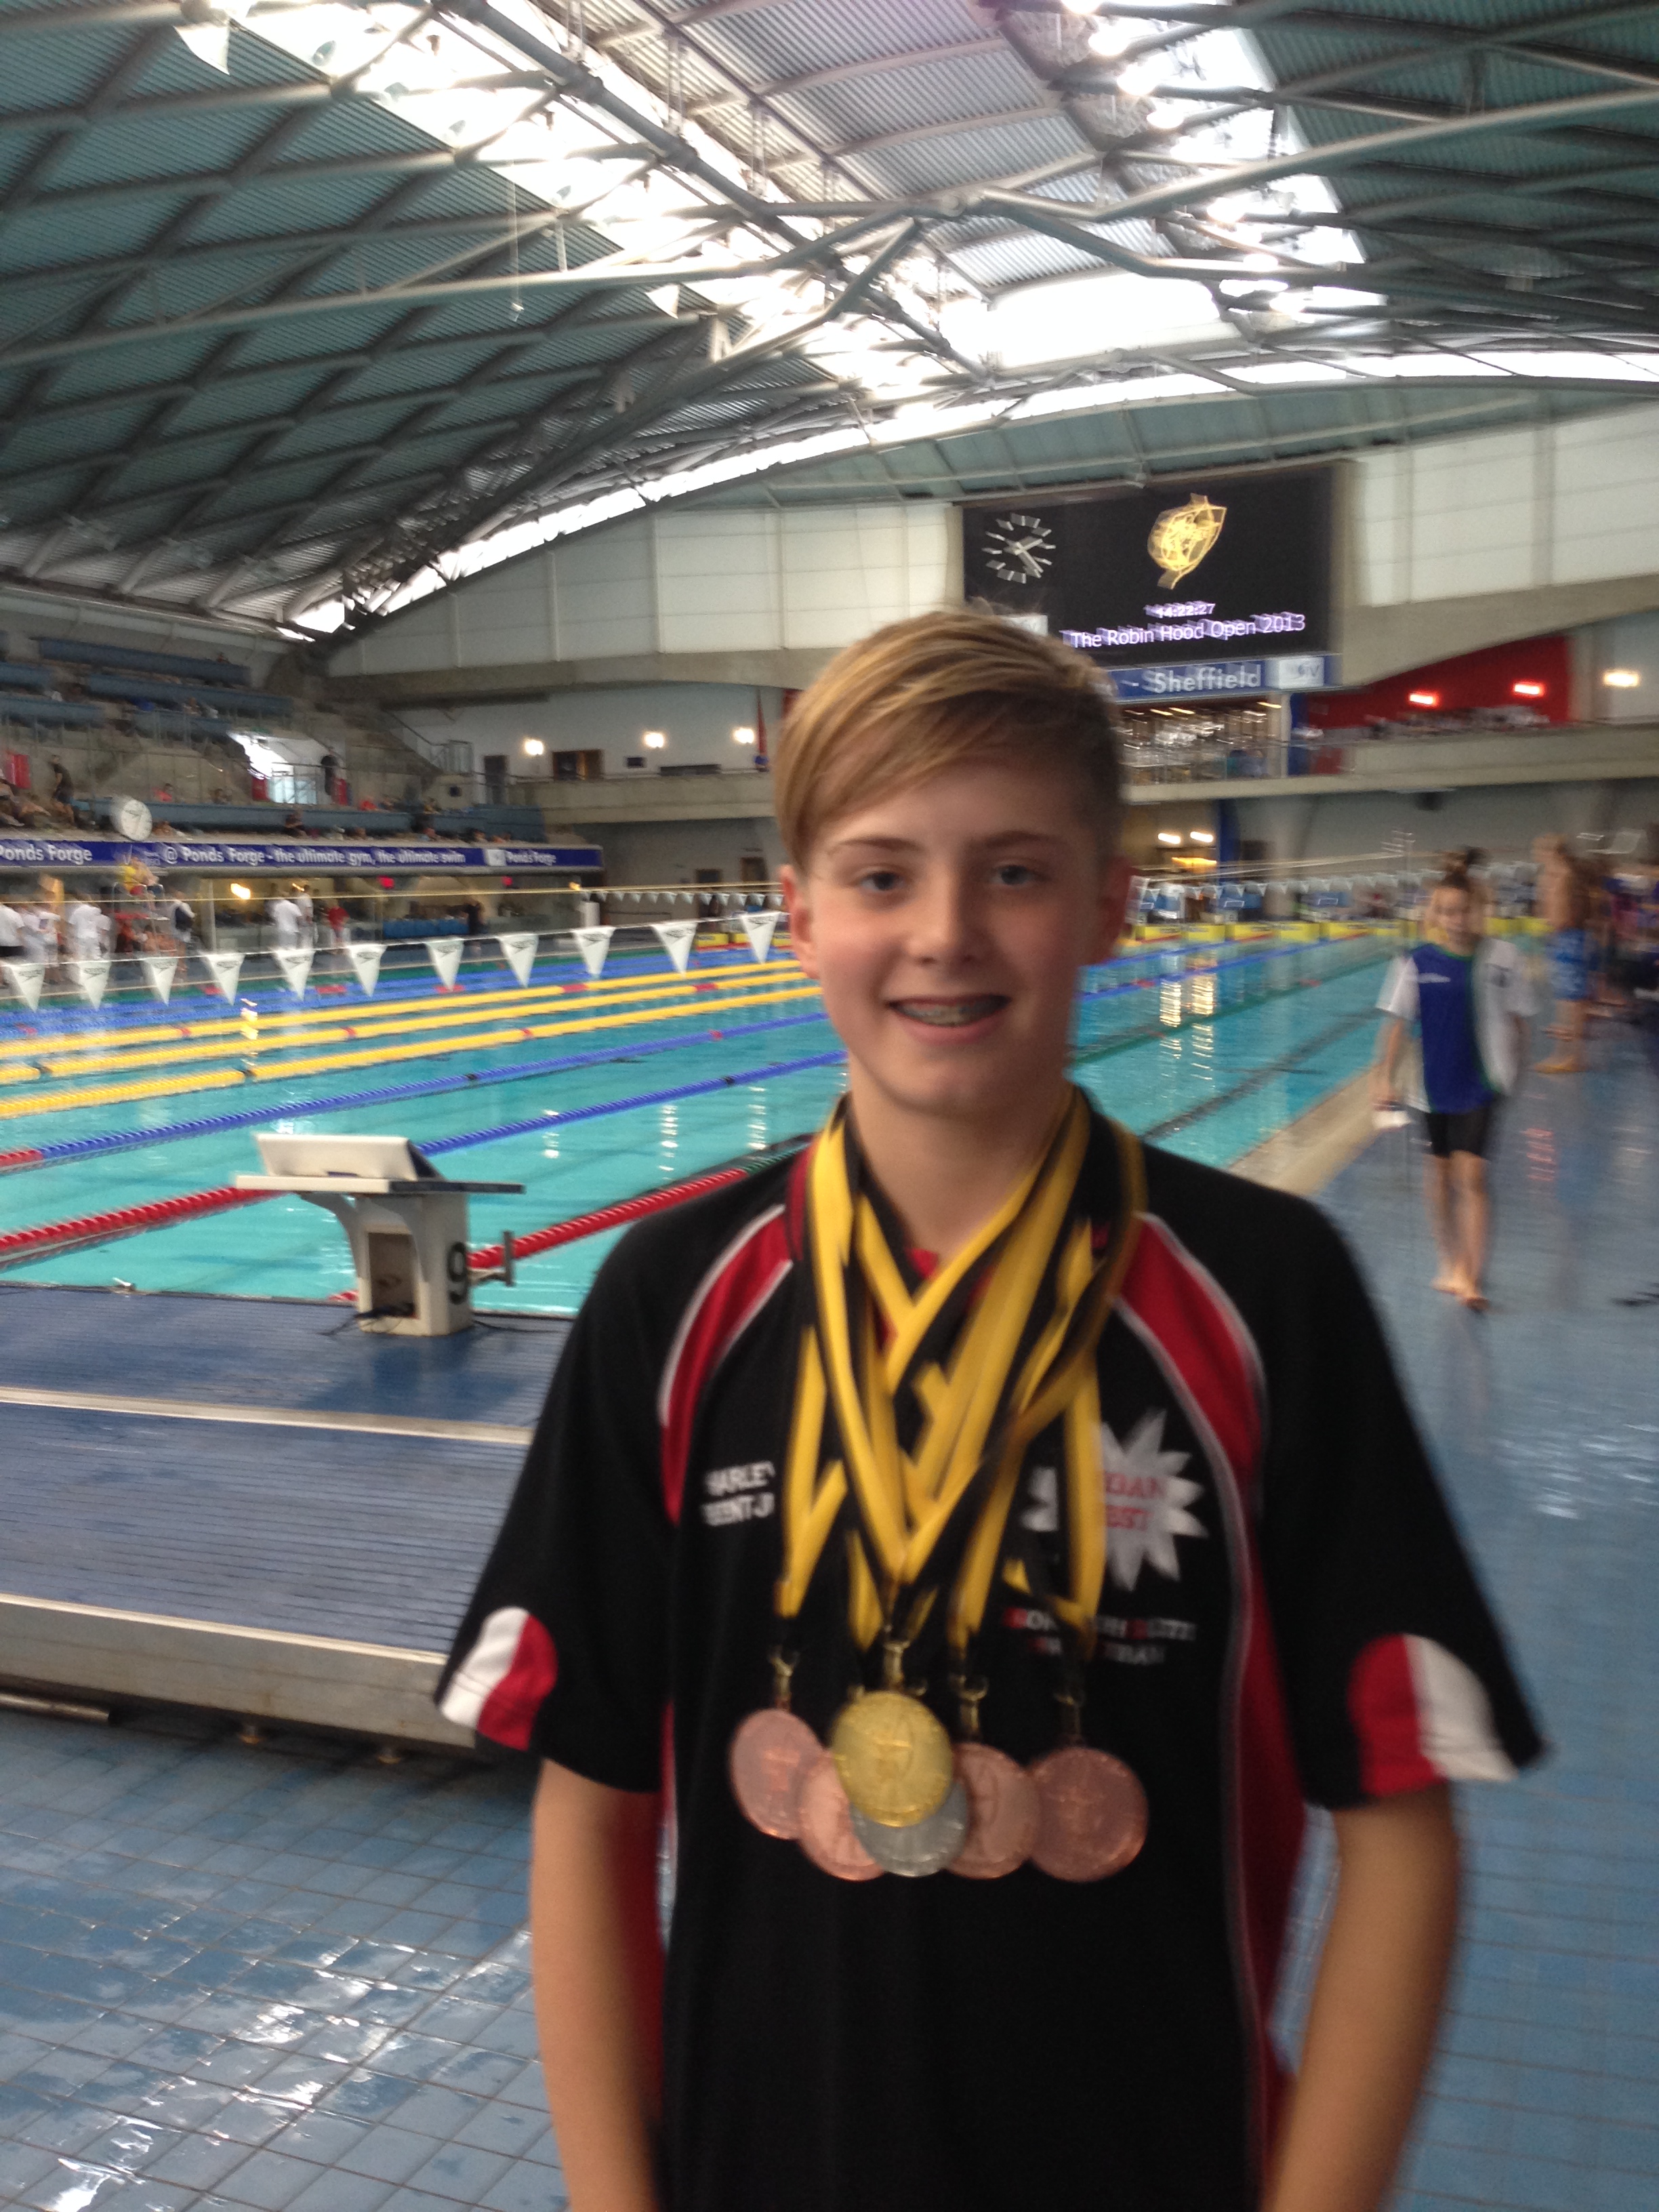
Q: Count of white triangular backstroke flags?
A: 11